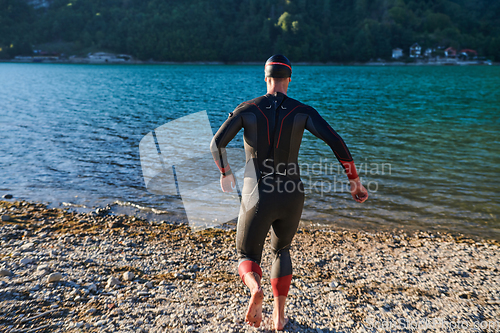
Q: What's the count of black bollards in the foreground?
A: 0